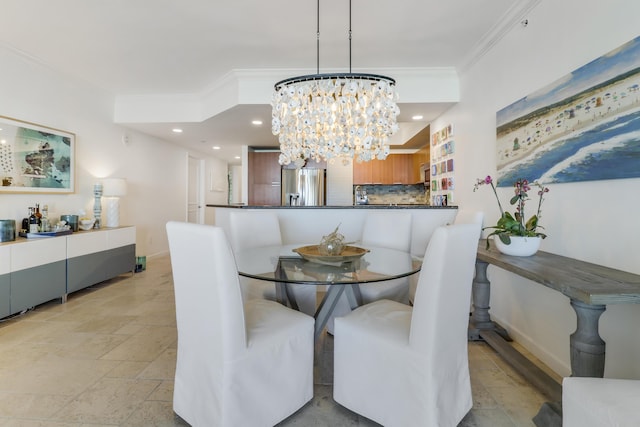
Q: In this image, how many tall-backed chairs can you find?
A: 4